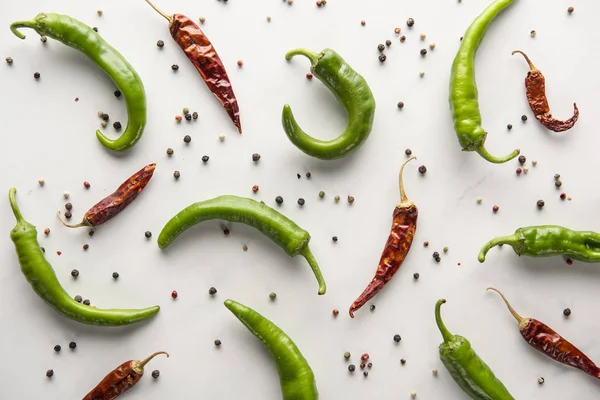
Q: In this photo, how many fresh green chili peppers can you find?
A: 8